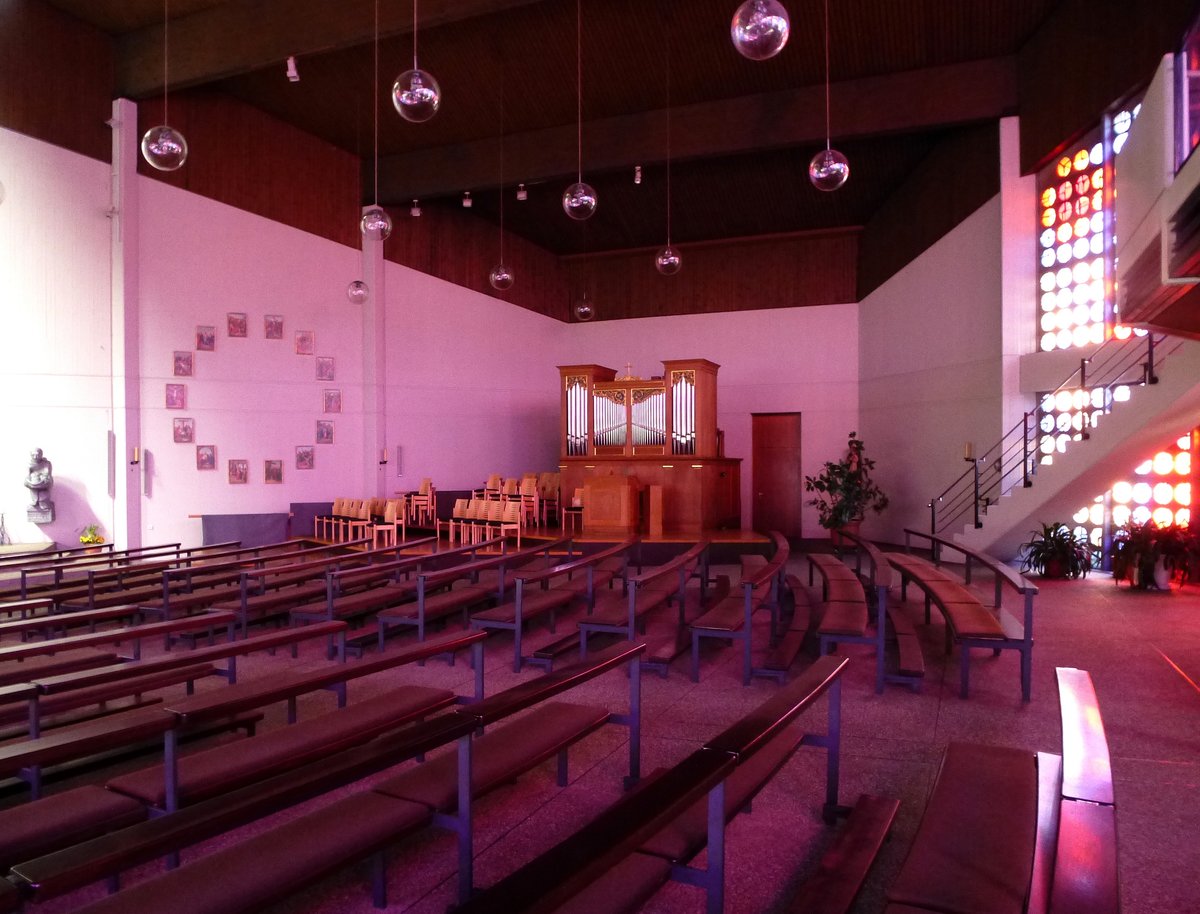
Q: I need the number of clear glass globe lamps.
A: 10